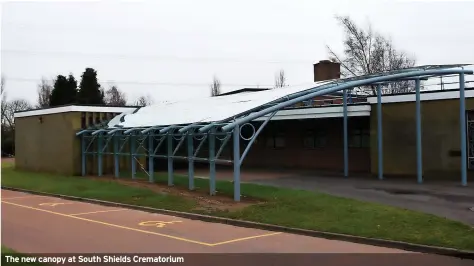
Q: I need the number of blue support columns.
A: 13